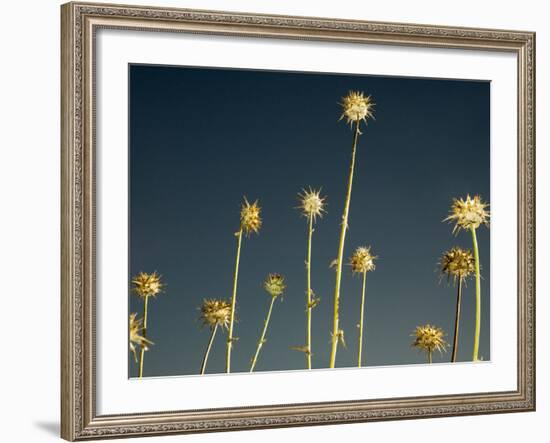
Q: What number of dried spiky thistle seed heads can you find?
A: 11